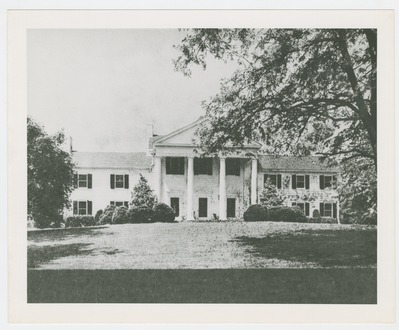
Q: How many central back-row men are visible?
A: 0